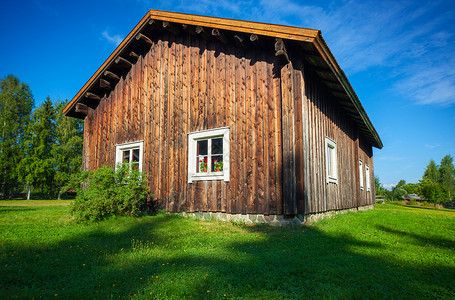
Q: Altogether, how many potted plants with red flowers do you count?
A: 2